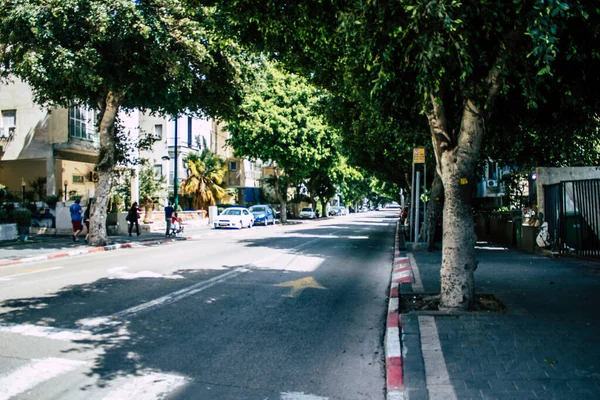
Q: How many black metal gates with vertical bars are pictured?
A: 1